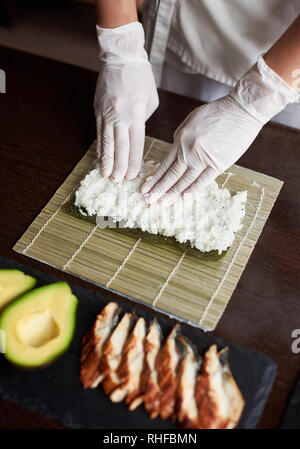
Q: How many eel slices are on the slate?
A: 7